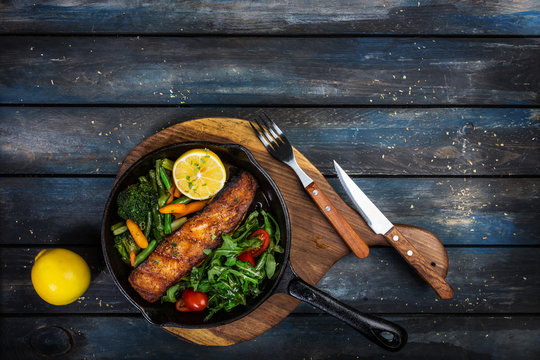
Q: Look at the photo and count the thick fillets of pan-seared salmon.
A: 1